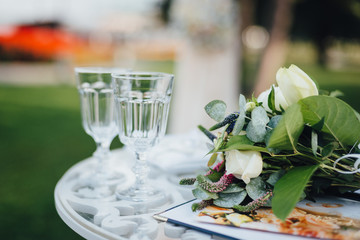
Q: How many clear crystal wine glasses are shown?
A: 2